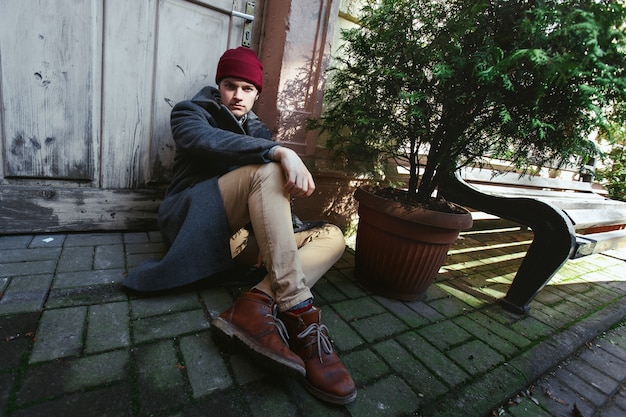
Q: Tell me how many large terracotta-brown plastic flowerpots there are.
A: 1